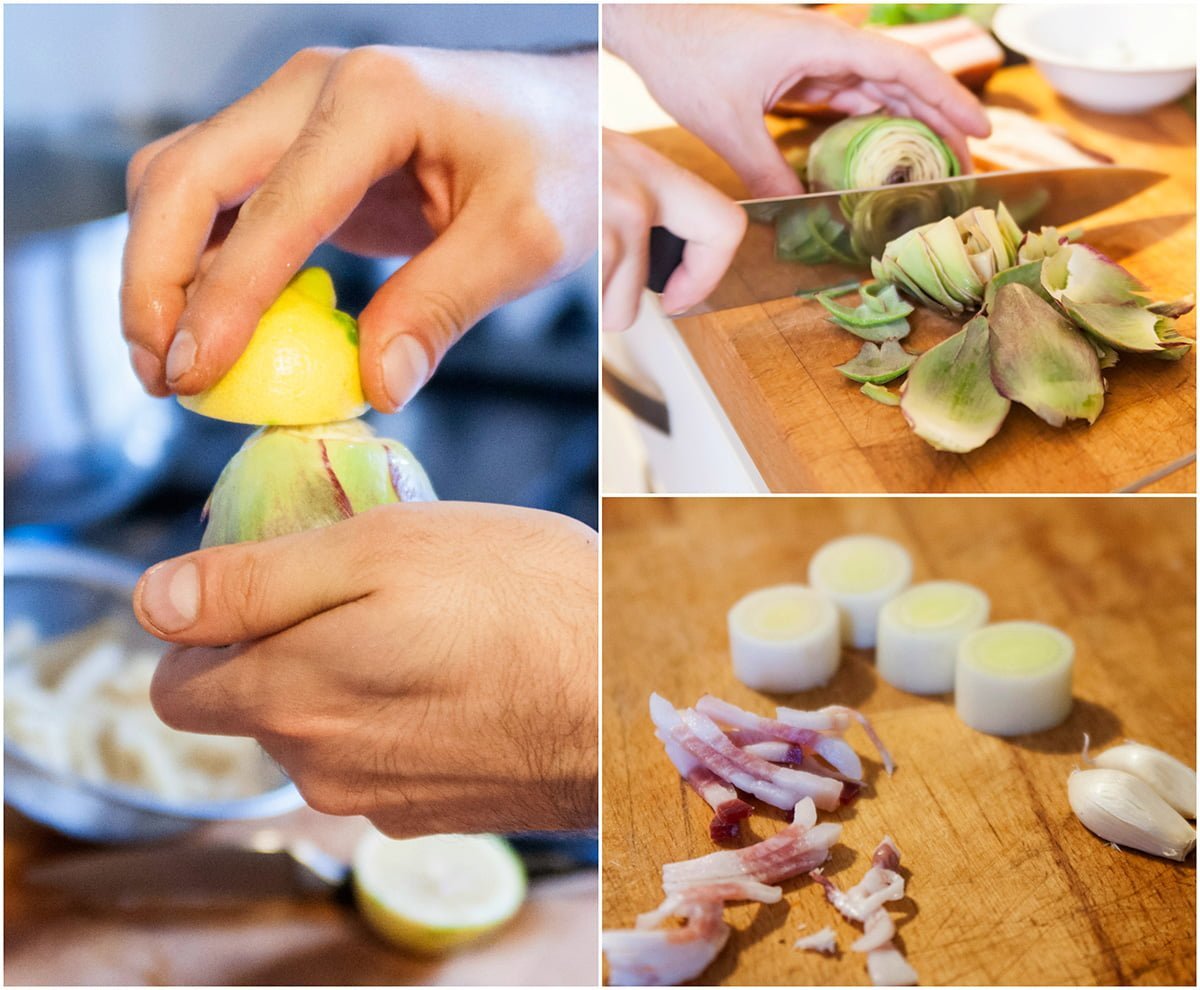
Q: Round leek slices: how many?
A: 4